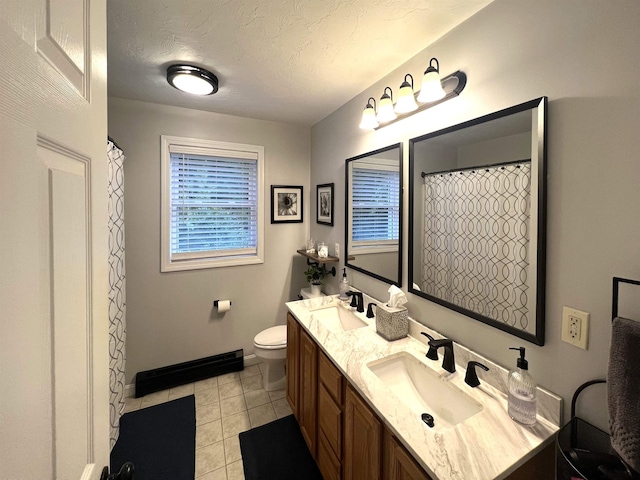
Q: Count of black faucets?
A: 2